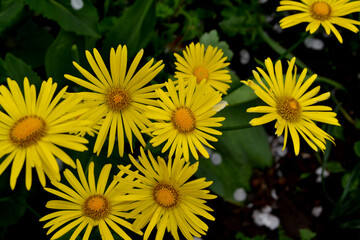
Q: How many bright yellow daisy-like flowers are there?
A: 8